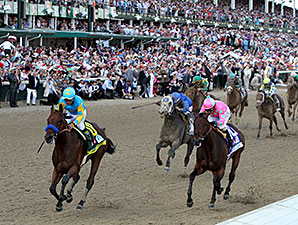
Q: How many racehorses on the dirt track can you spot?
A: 7